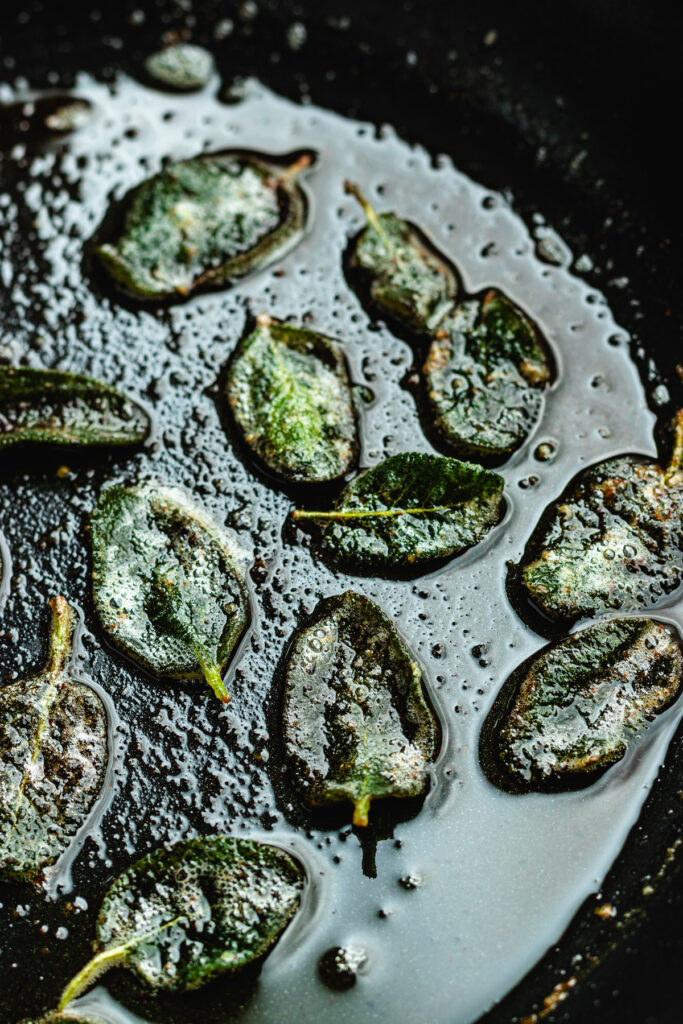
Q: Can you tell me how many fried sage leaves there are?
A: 12